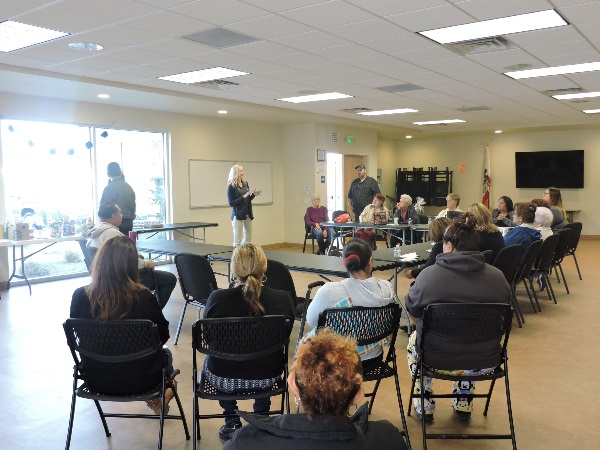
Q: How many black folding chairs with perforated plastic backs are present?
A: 4